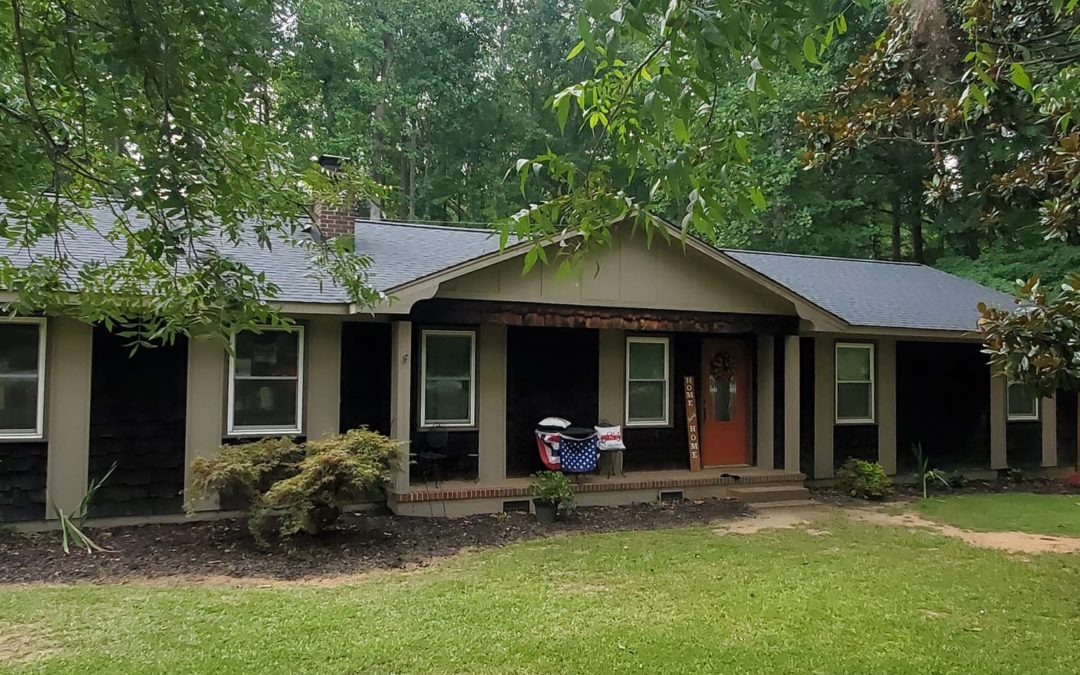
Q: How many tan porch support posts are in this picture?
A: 2